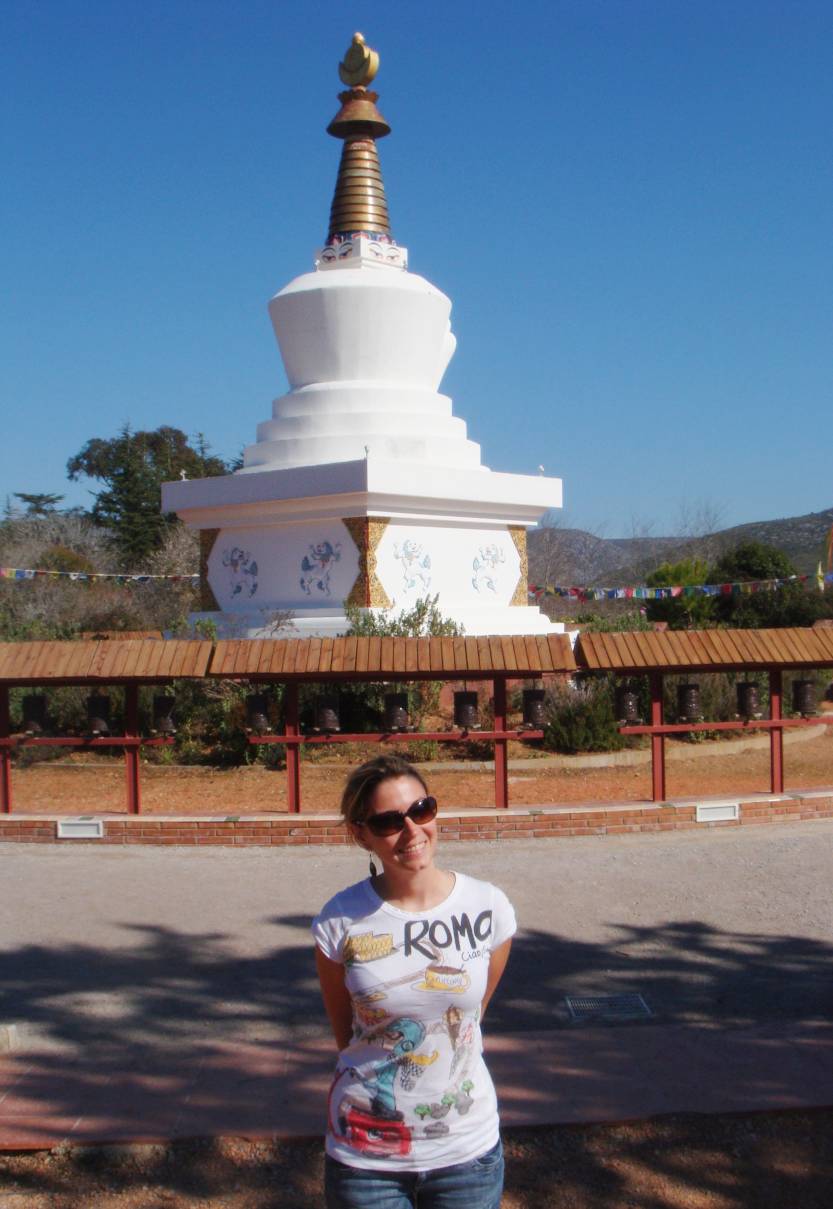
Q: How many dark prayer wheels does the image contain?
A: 12